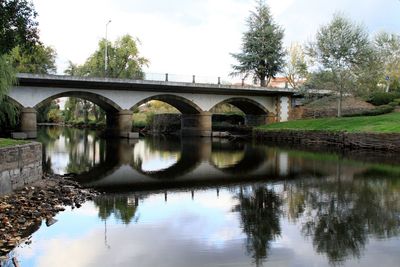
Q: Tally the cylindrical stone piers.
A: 3